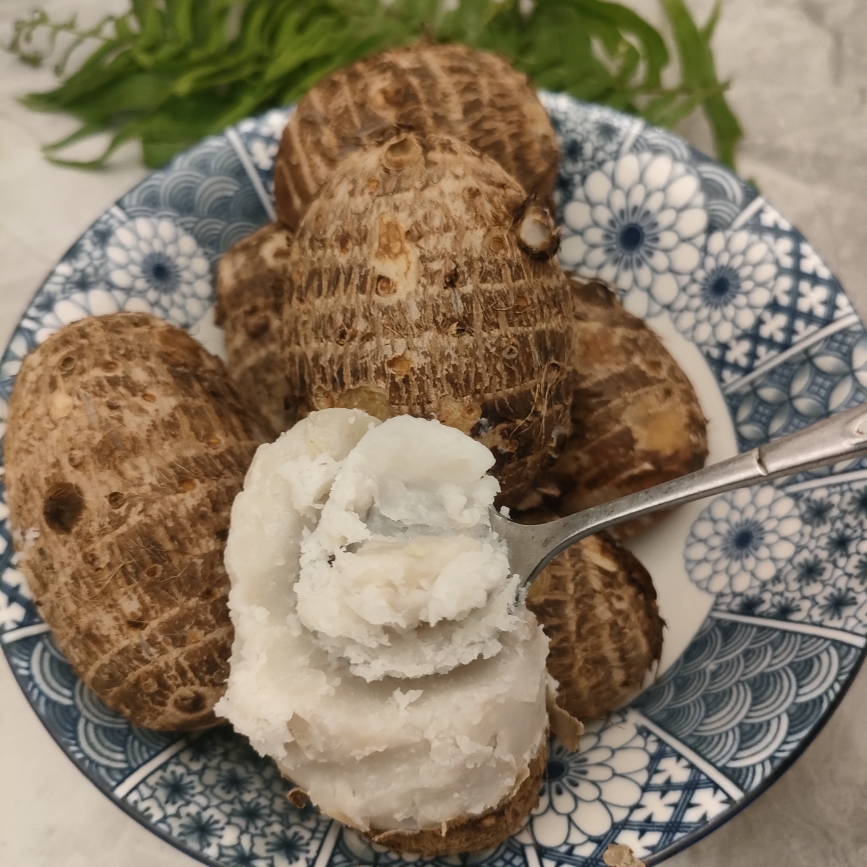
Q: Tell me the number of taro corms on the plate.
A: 7